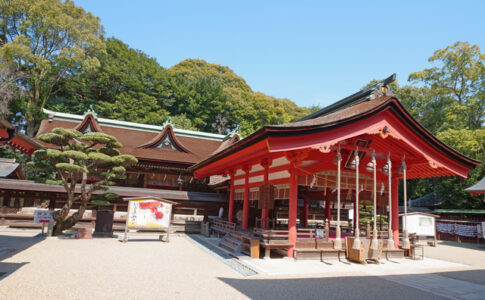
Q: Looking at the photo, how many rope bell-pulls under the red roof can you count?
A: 5